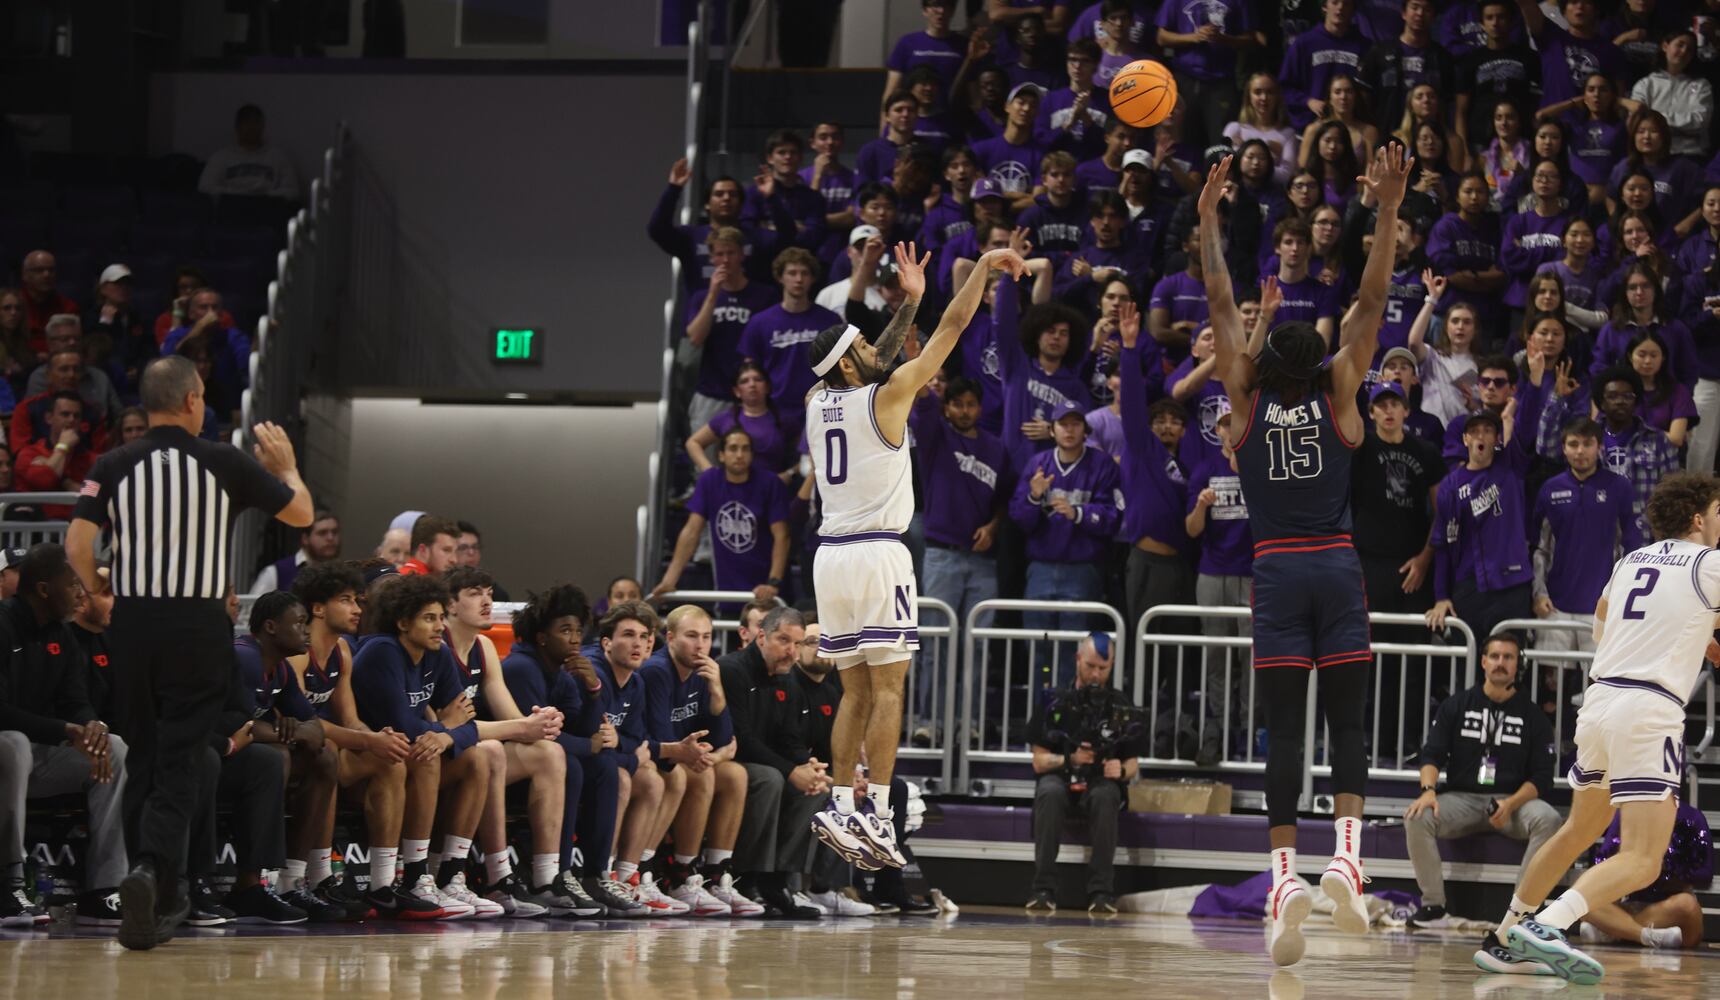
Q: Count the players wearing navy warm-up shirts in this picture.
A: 4